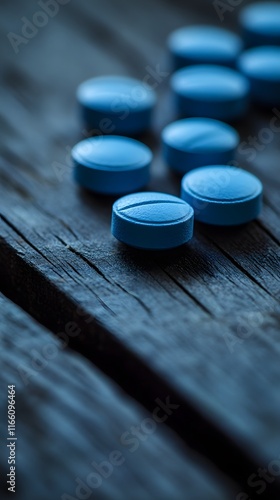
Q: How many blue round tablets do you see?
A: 9